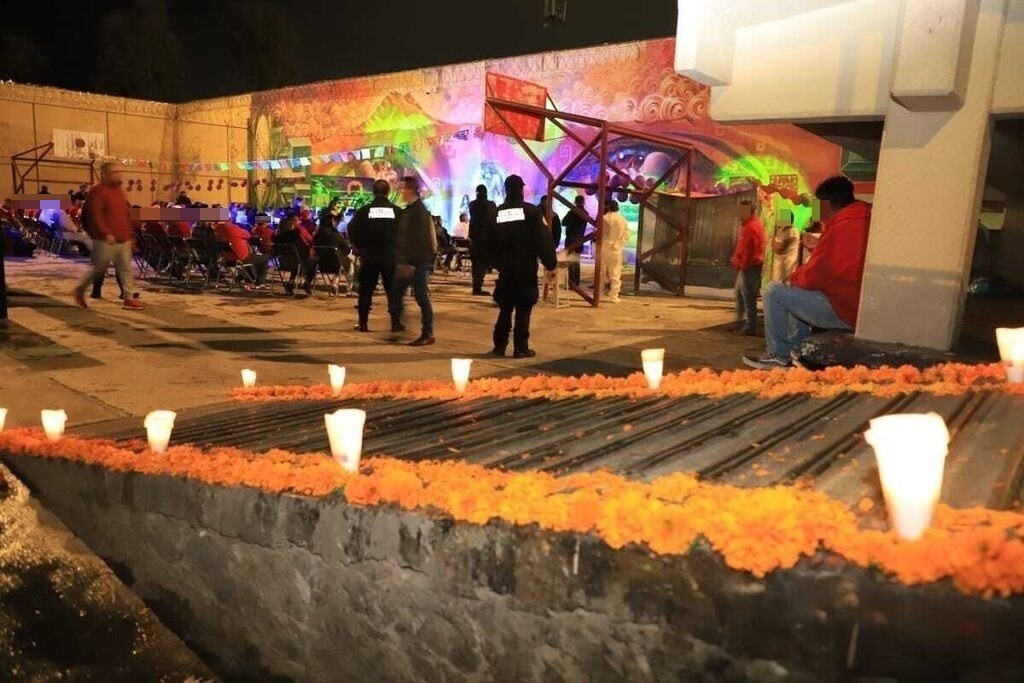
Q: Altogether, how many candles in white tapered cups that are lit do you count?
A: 10